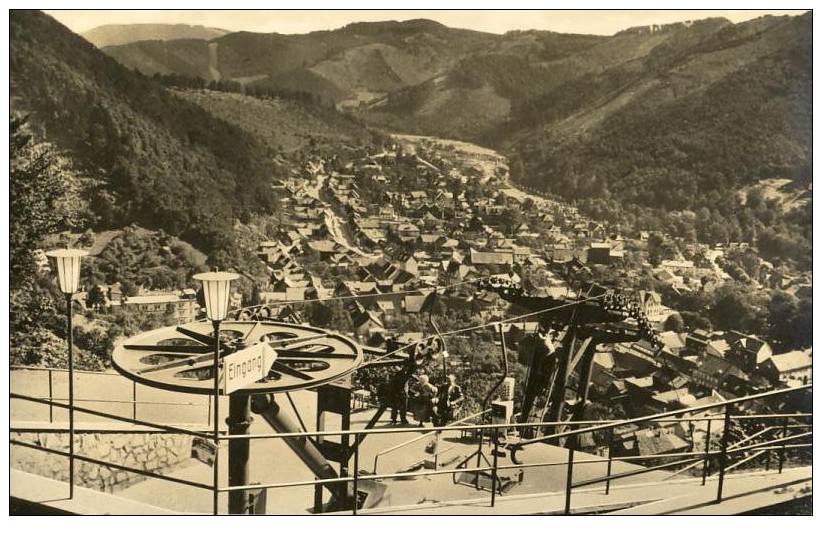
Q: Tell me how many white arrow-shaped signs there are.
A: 1